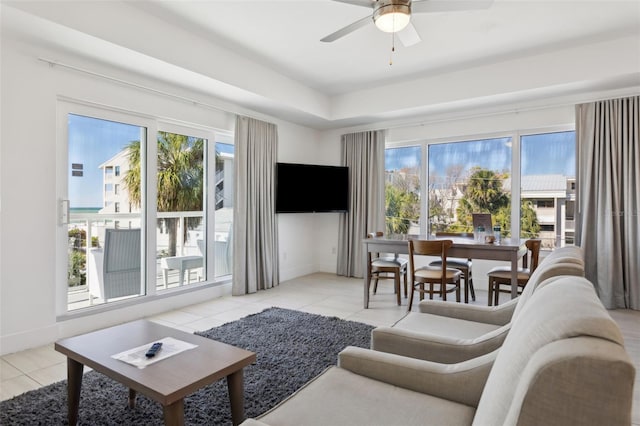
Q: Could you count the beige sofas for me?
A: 2